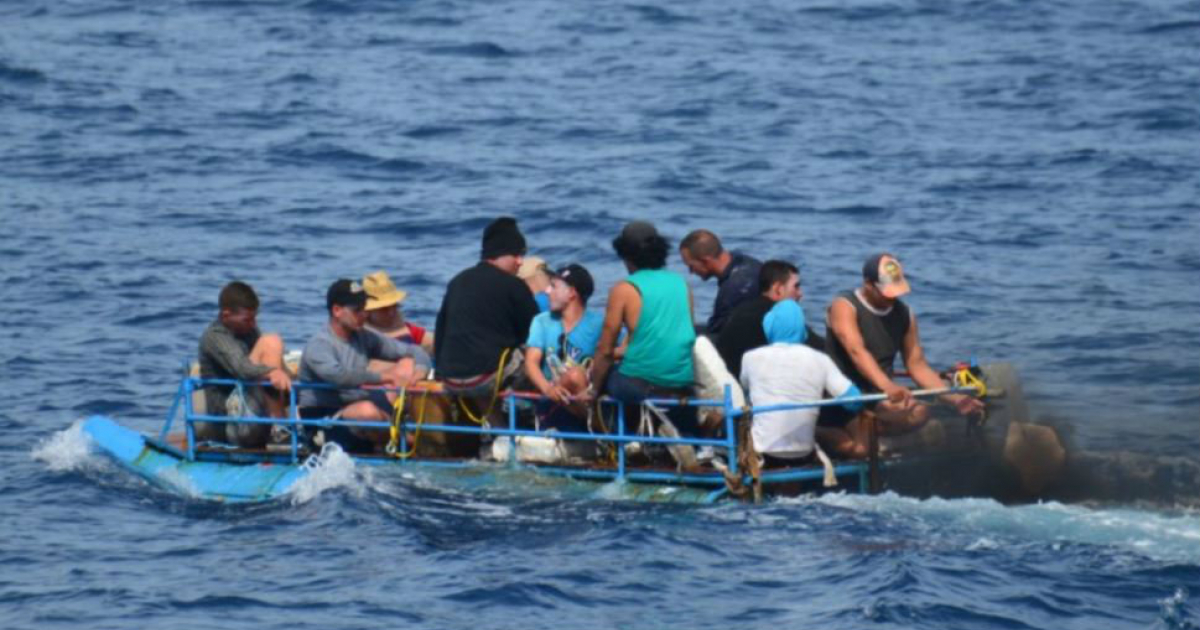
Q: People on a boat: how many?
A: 11